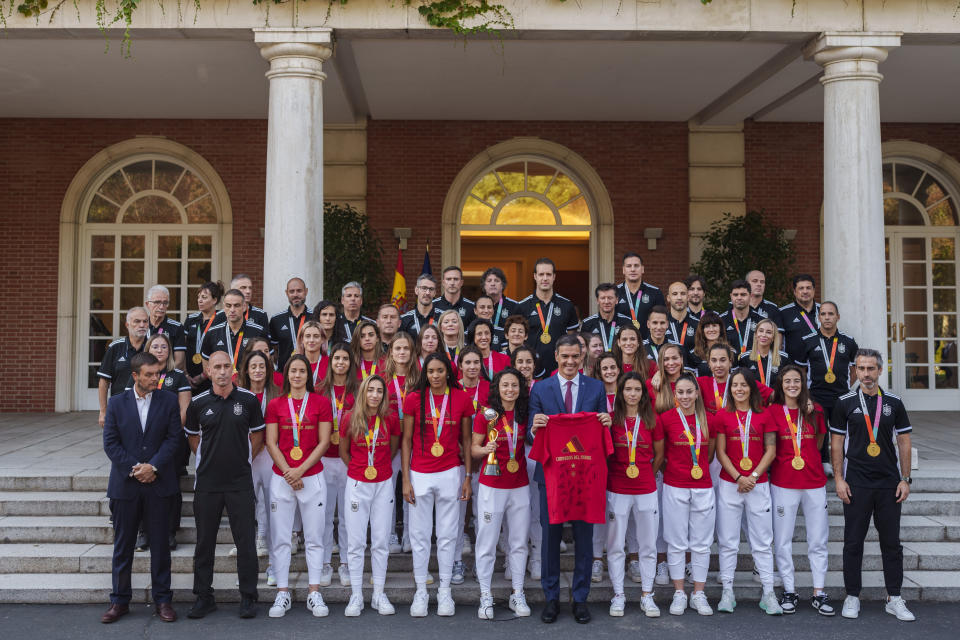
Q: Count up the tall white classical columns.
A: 2